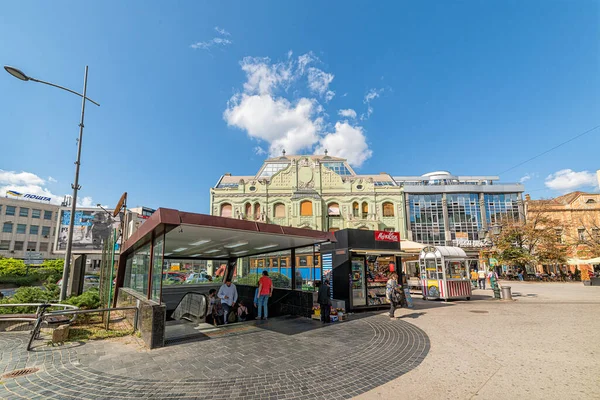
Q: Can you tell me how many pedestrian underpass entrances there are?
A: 1